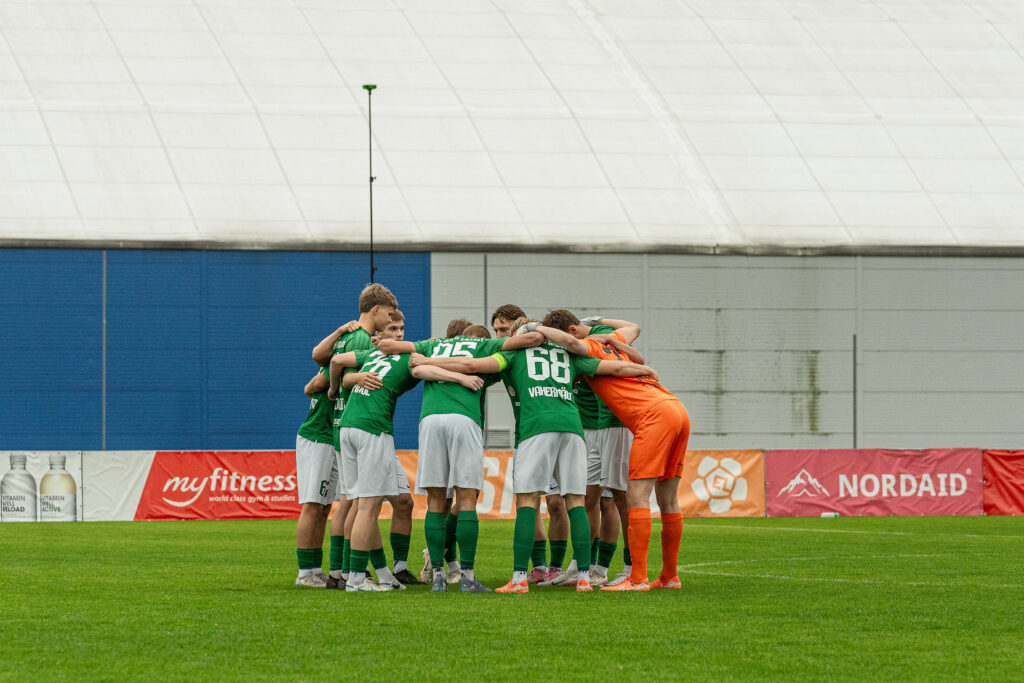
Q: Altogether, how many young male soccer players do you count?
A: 11